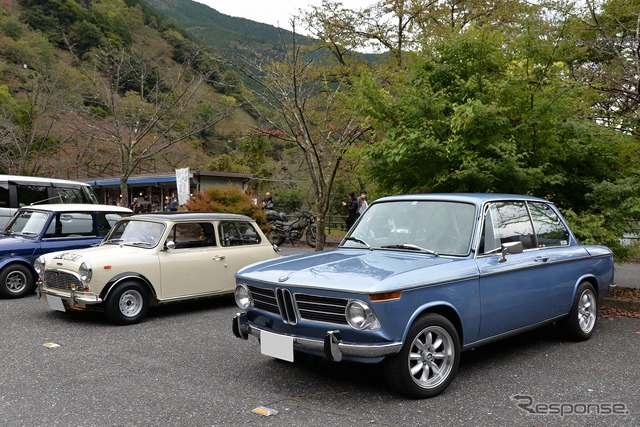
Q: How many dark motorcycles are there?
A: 1